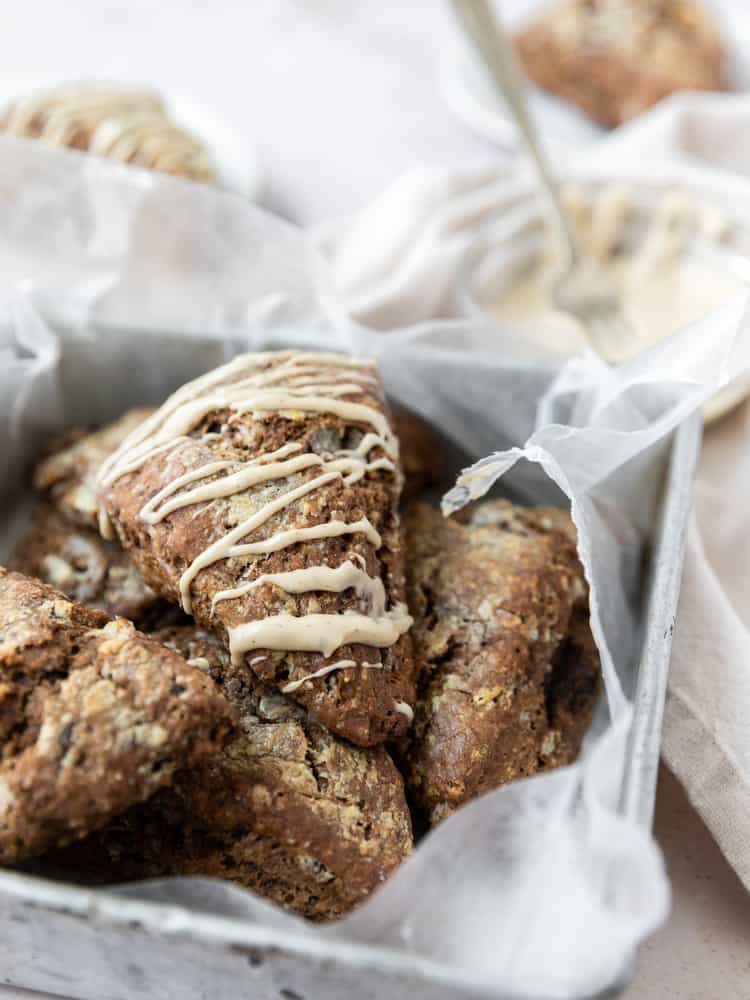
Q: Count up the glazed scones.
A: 2